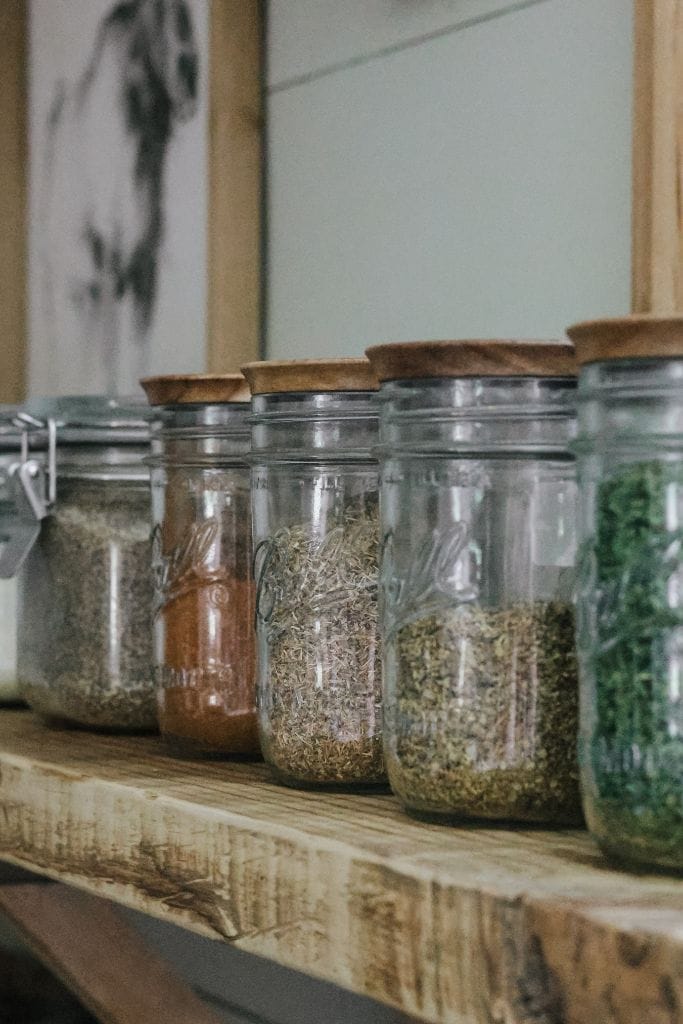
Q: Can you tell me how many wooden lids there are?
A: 4